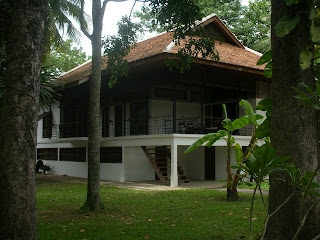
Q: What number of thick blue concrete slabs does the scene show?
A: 0